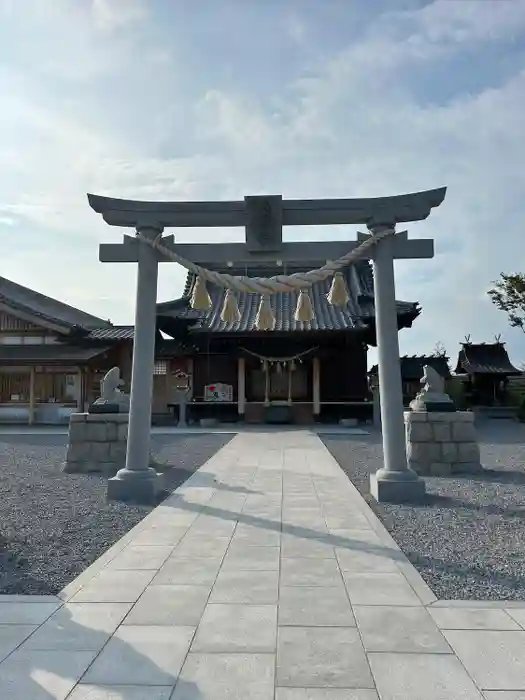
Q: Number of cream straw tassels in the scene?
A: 5